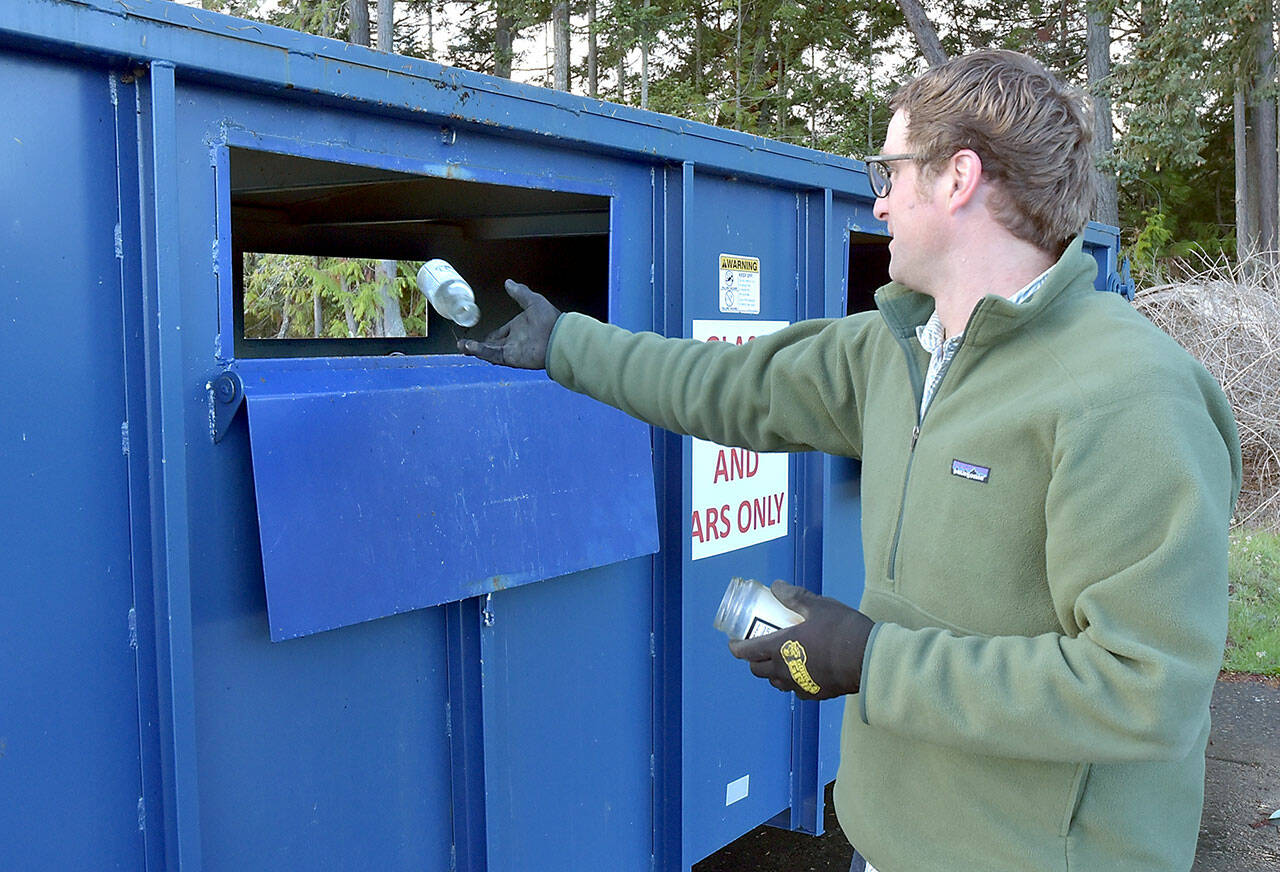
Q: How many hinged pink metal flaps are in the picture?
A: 0